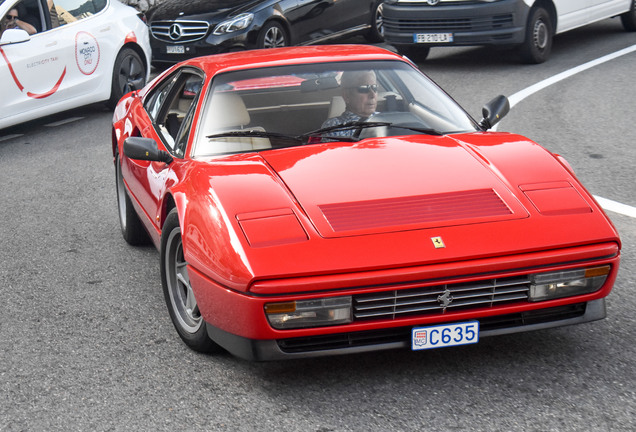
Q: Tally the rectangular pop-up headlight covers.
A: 2